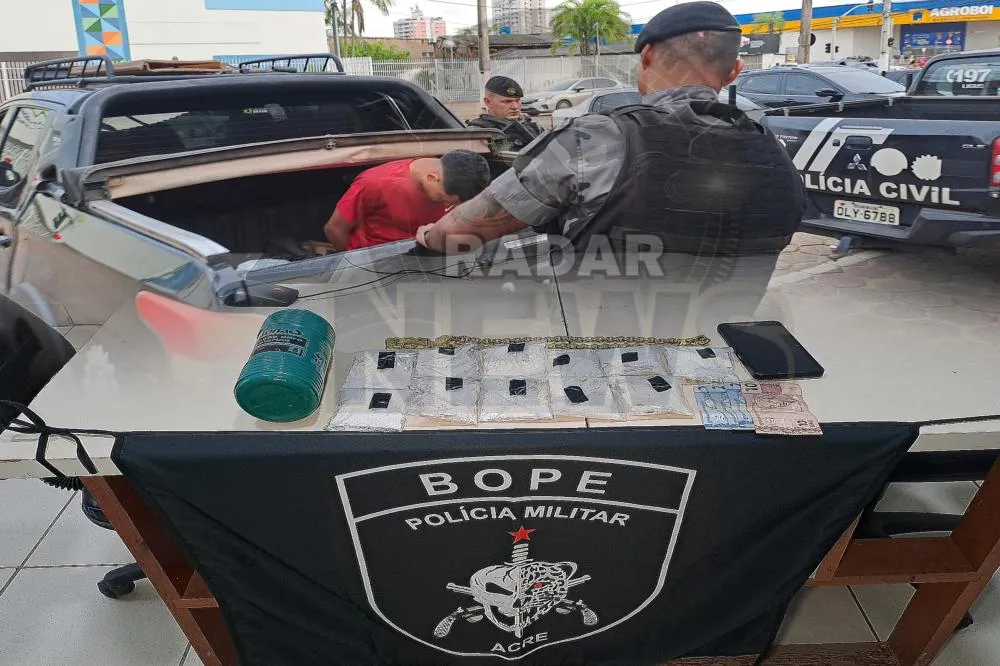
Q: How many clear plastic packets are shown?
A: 11